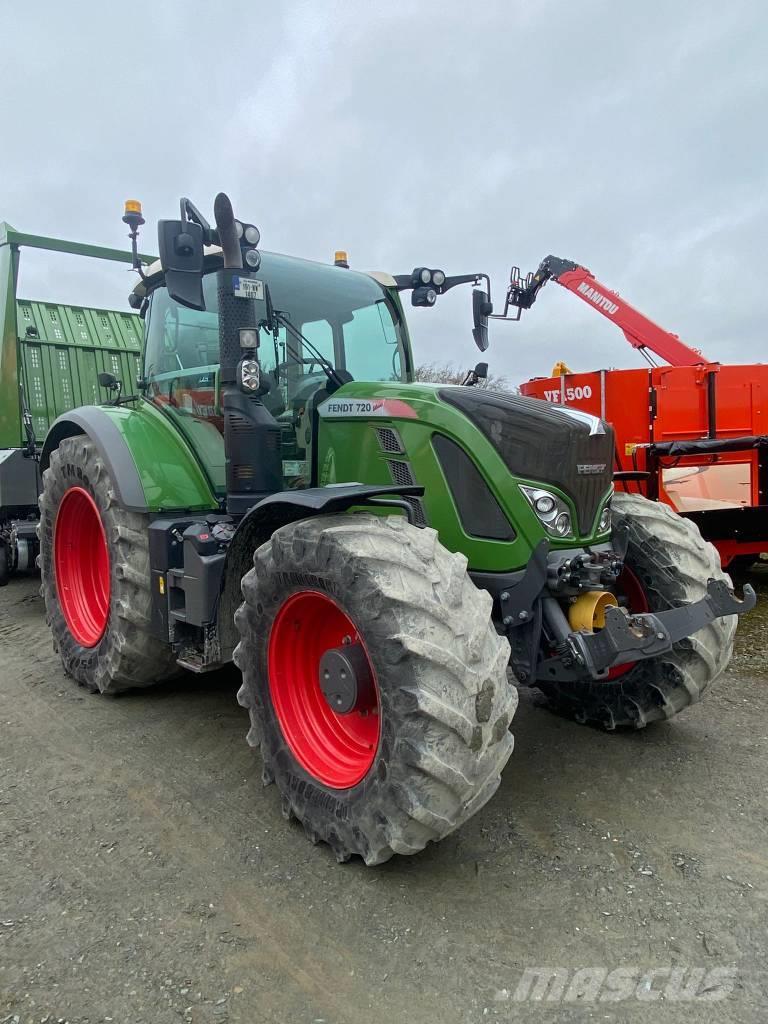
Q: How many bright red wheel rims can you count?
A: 3